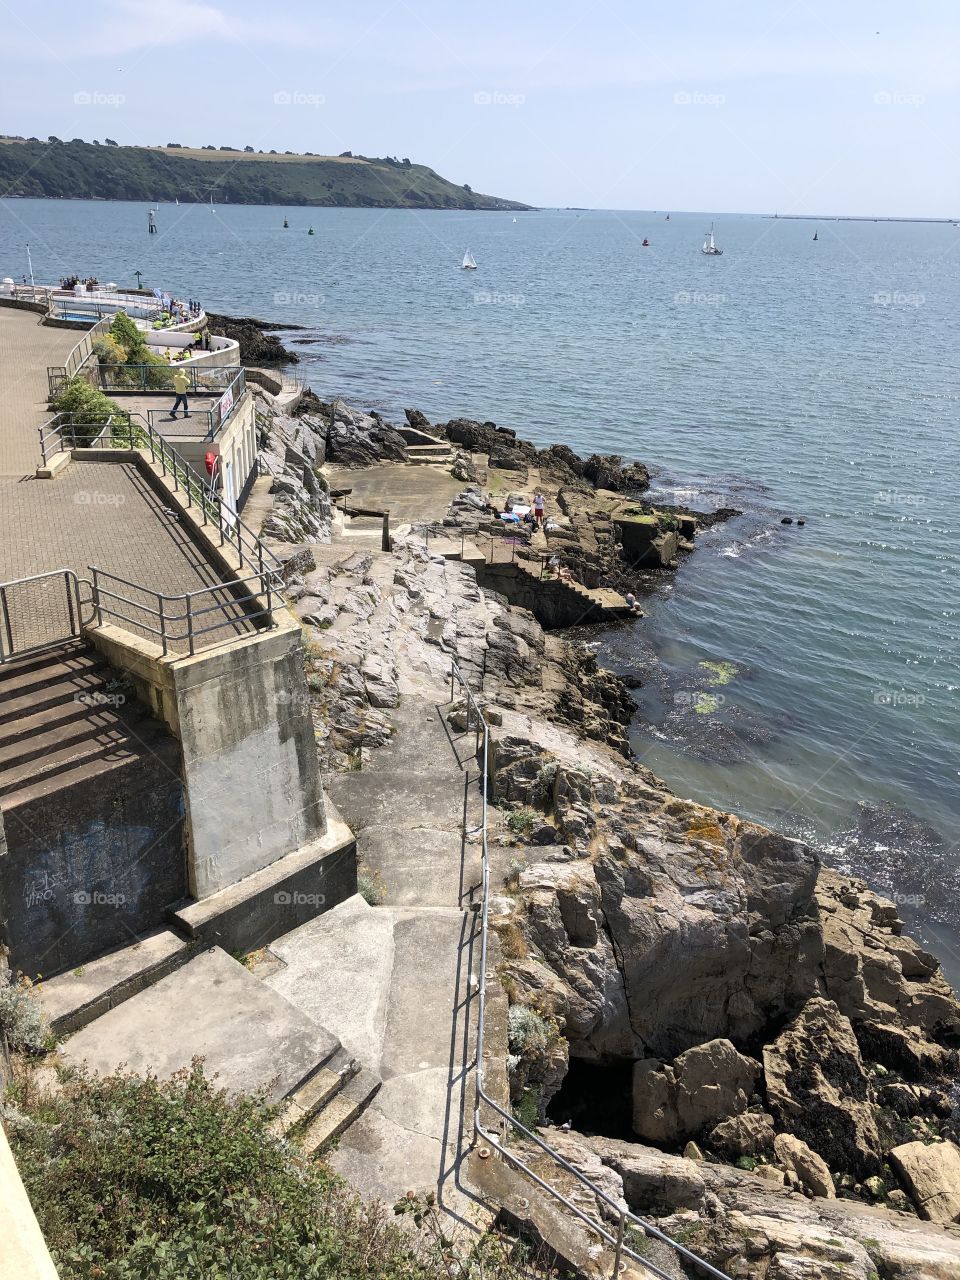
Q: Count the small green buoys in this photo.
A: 1